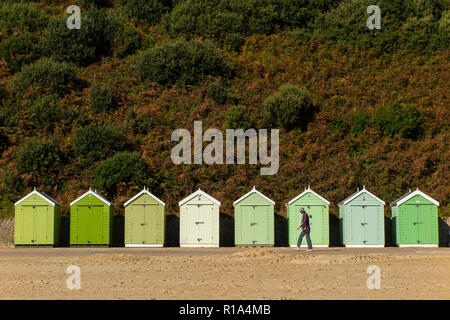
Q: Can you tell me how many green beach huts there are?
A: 7